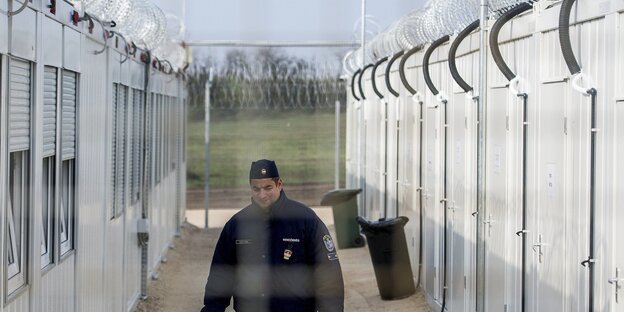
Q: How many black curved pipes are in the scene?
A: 9